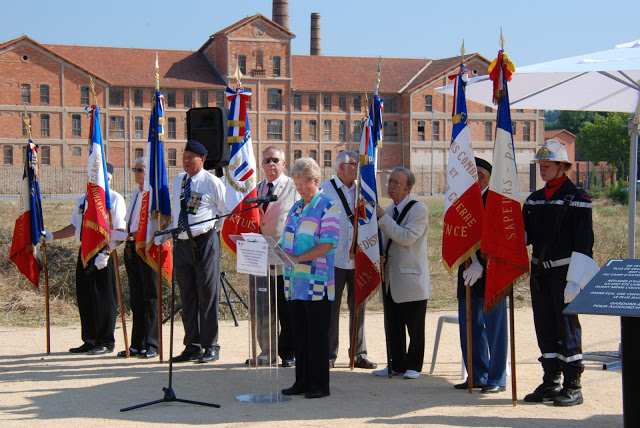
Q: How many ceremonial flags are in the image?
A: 8